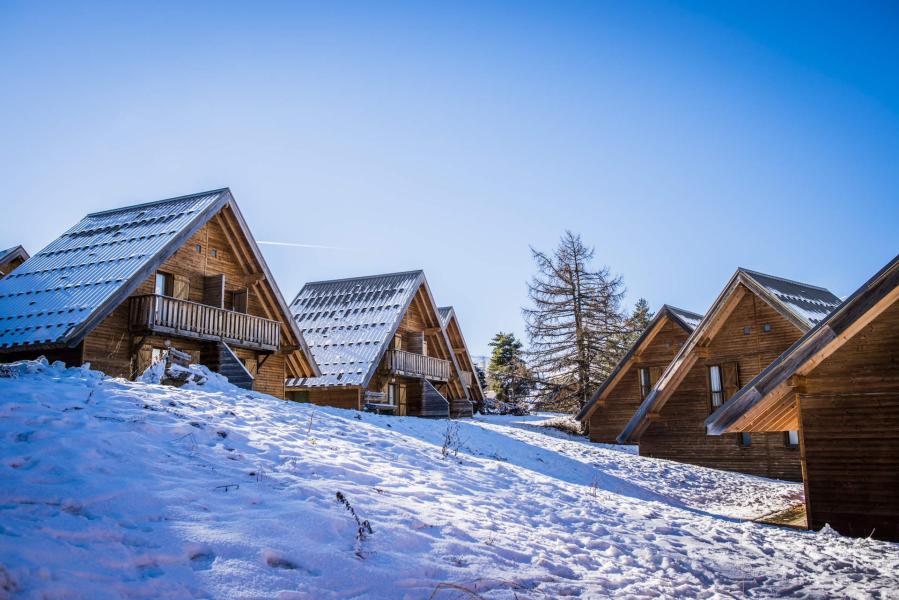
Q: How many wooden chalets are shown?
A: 7